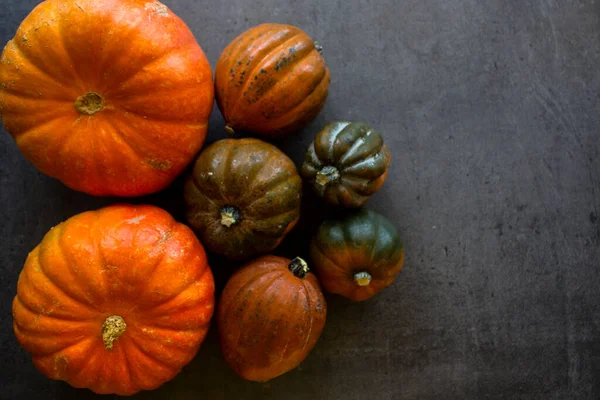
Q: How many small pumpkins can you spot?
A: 5